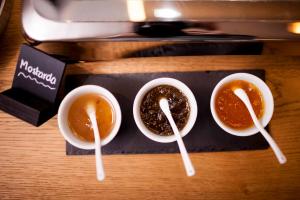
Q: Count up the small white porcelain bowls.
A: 3